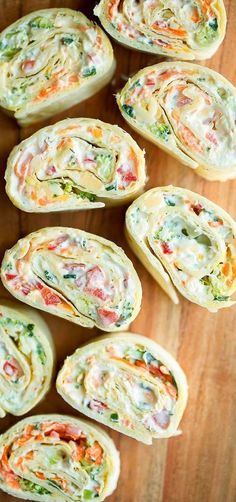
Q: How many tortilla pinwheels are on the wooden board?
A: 9